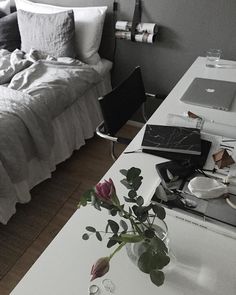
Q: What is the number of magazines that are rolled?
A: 2